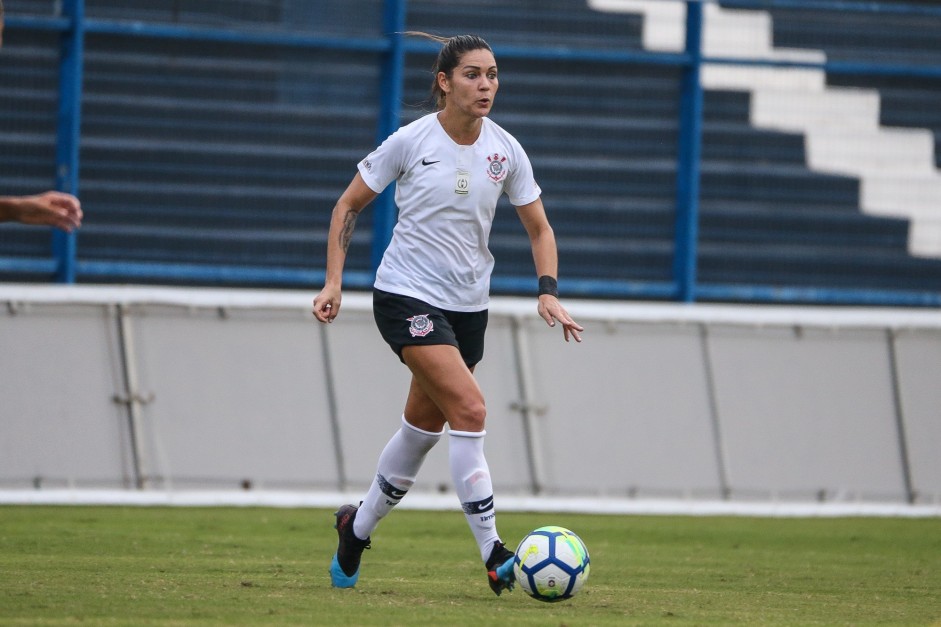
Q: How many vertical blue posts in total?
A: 3